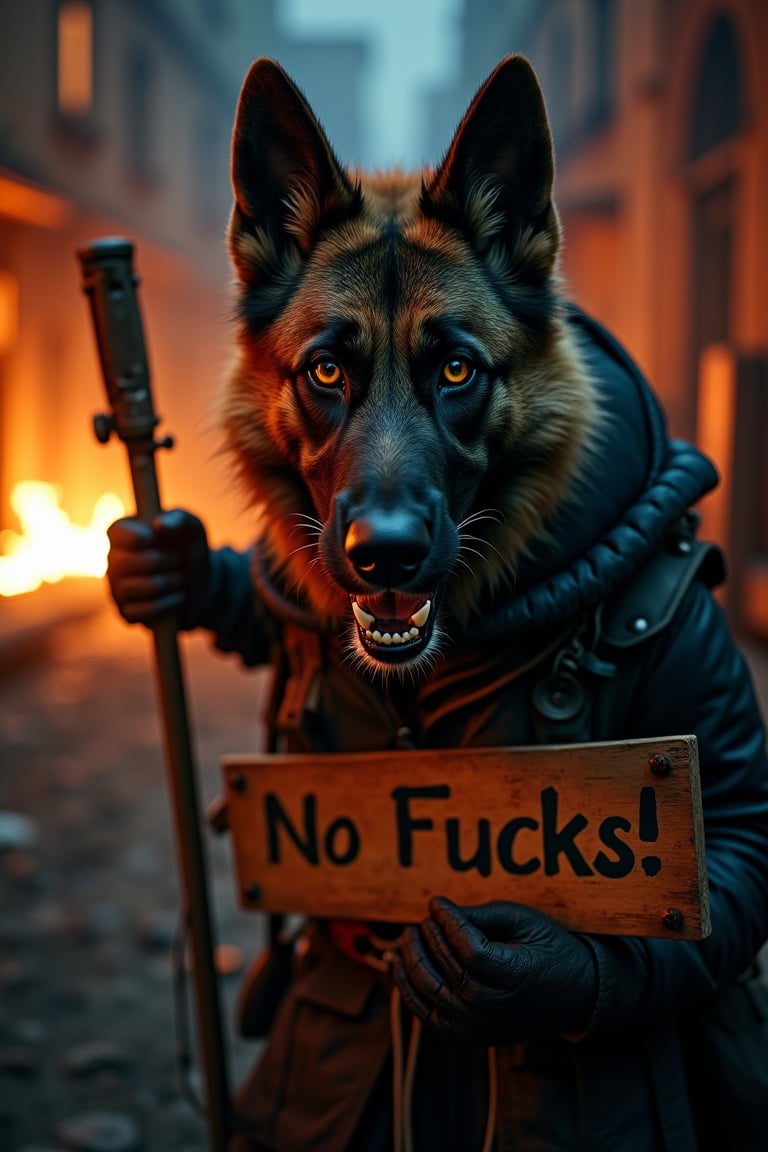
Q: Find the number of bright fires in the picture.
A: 1